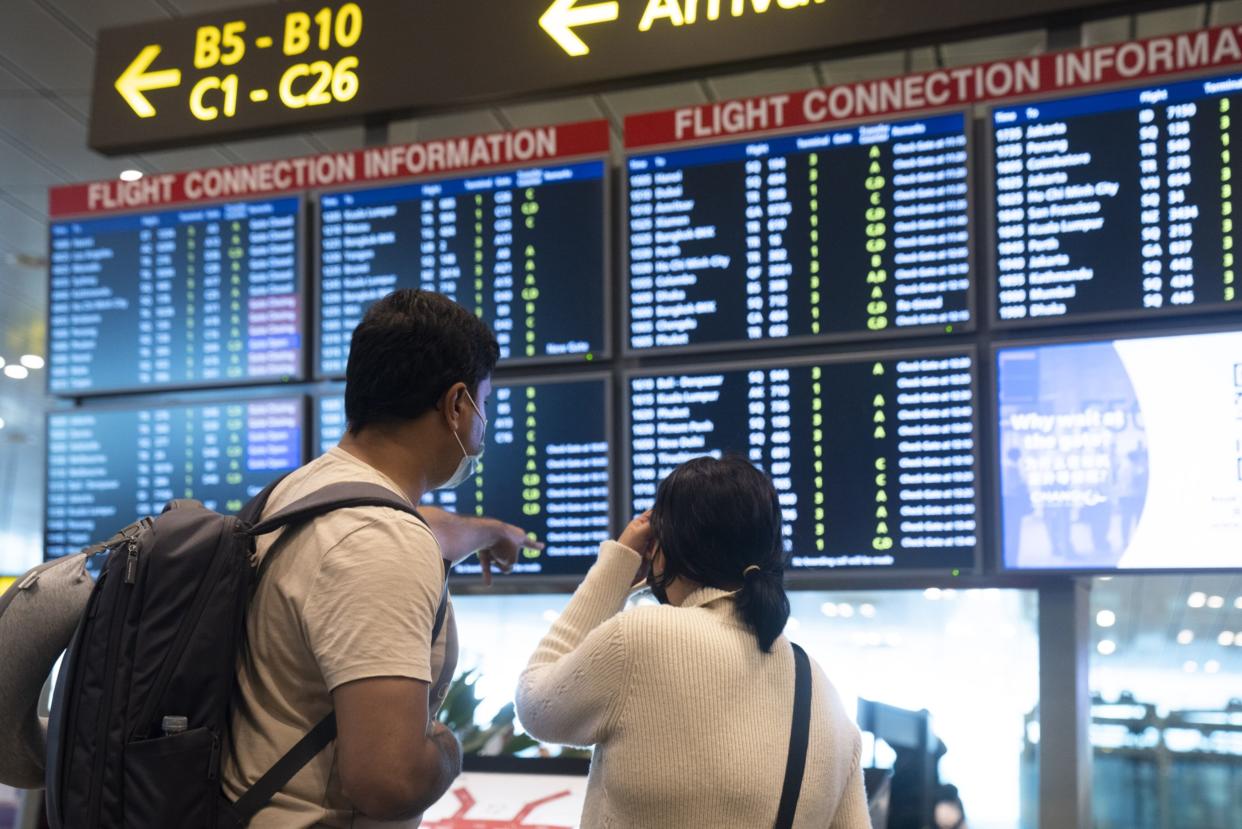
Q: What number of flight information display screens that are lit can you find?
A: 7